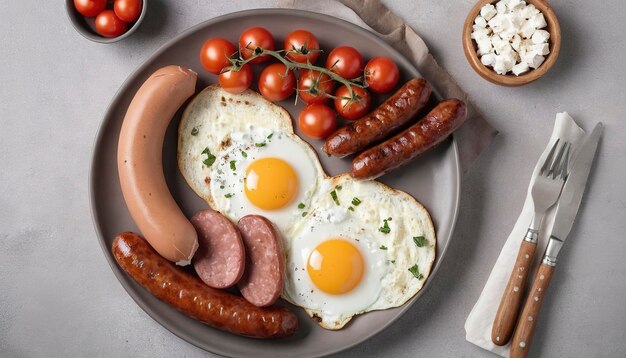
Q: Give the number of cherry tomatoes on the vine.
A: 10